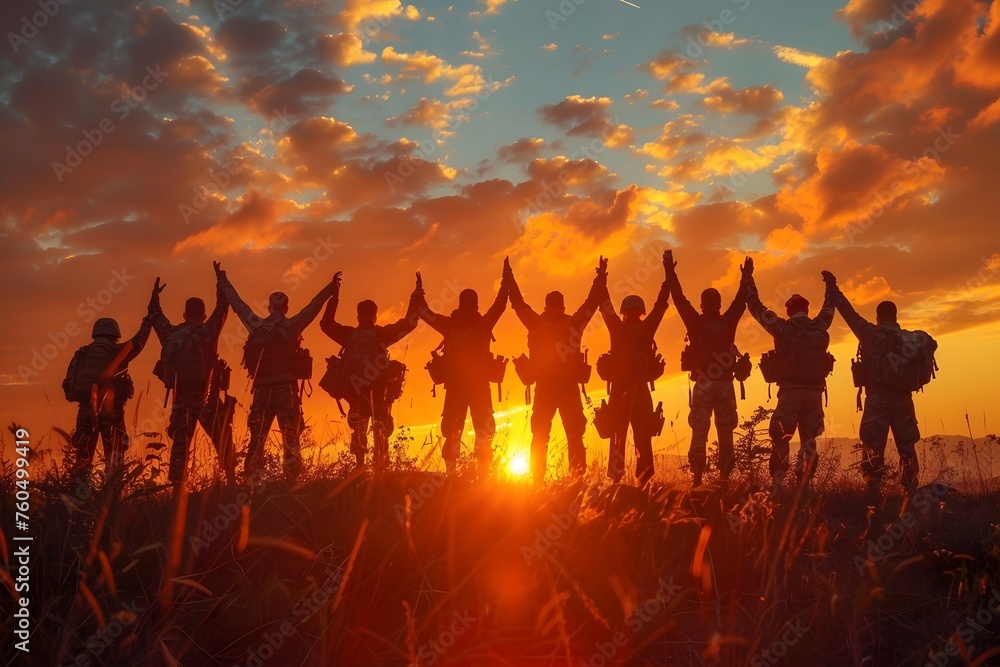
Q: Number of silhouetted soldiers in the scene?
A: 10